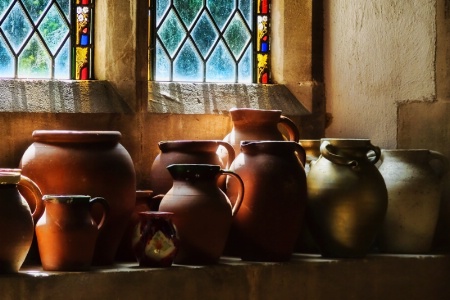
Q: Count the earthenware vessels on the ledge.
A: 12